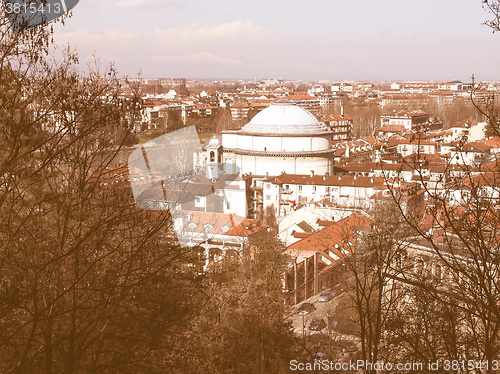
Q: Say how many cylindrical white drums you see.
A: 1